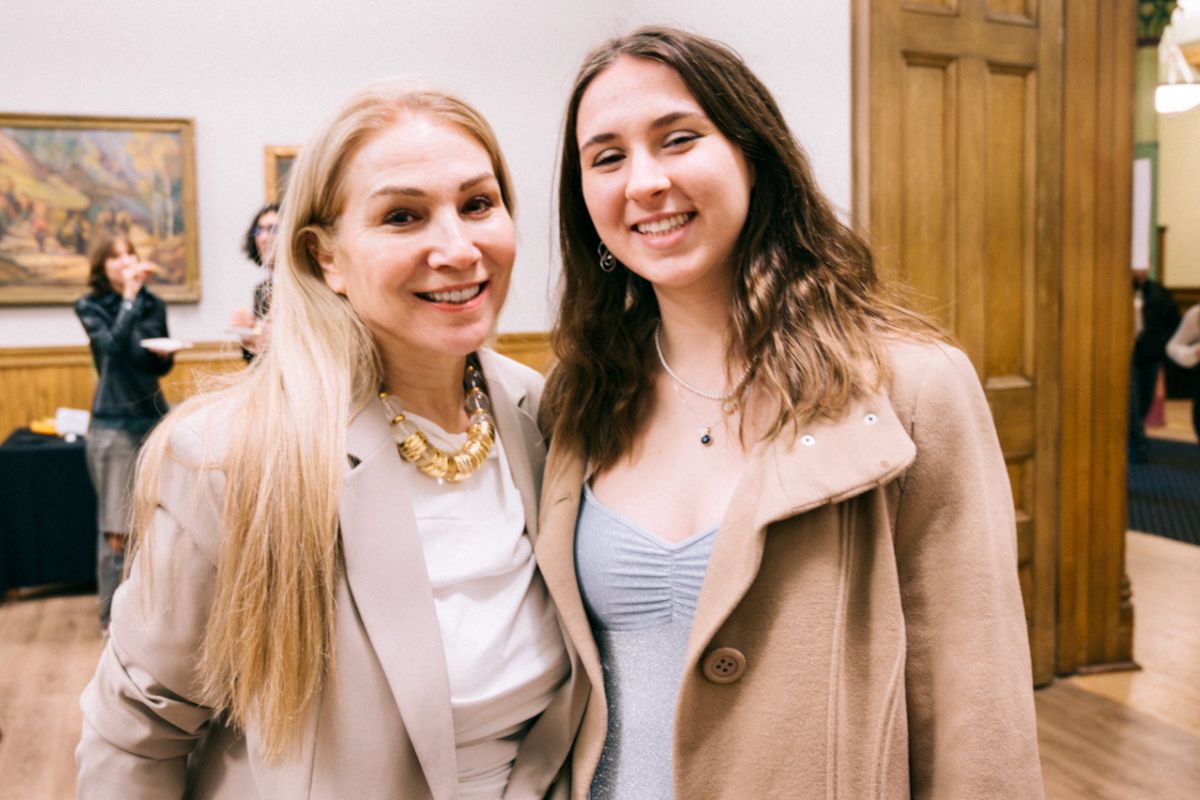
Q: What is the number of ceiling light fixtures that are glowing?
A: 1